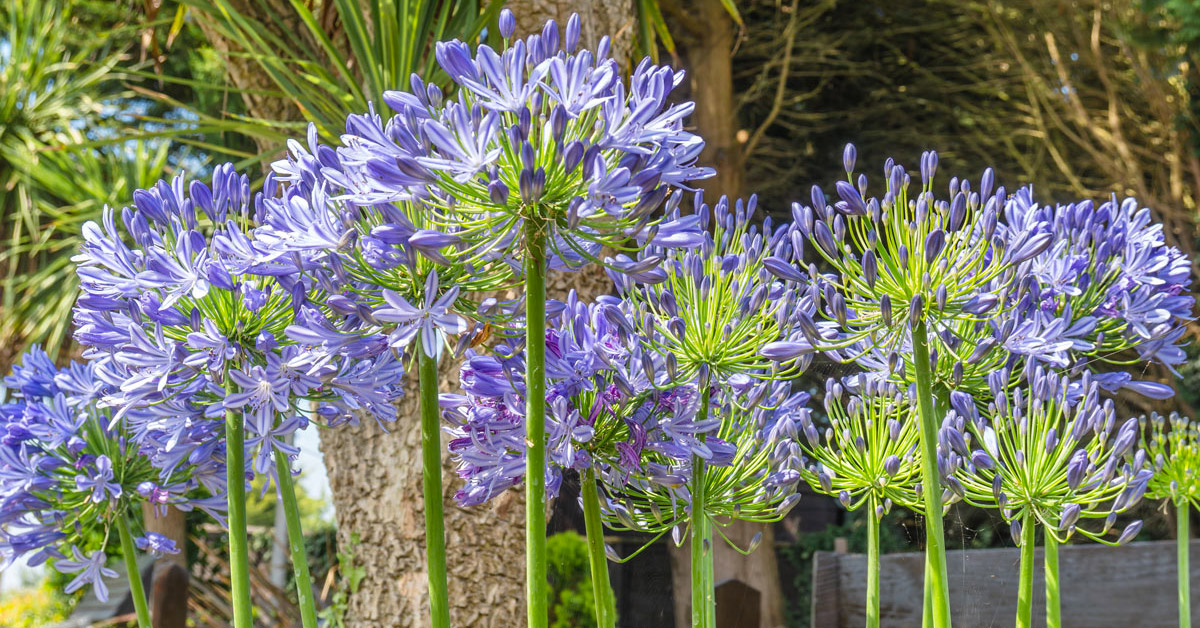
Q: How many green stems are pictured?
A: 14